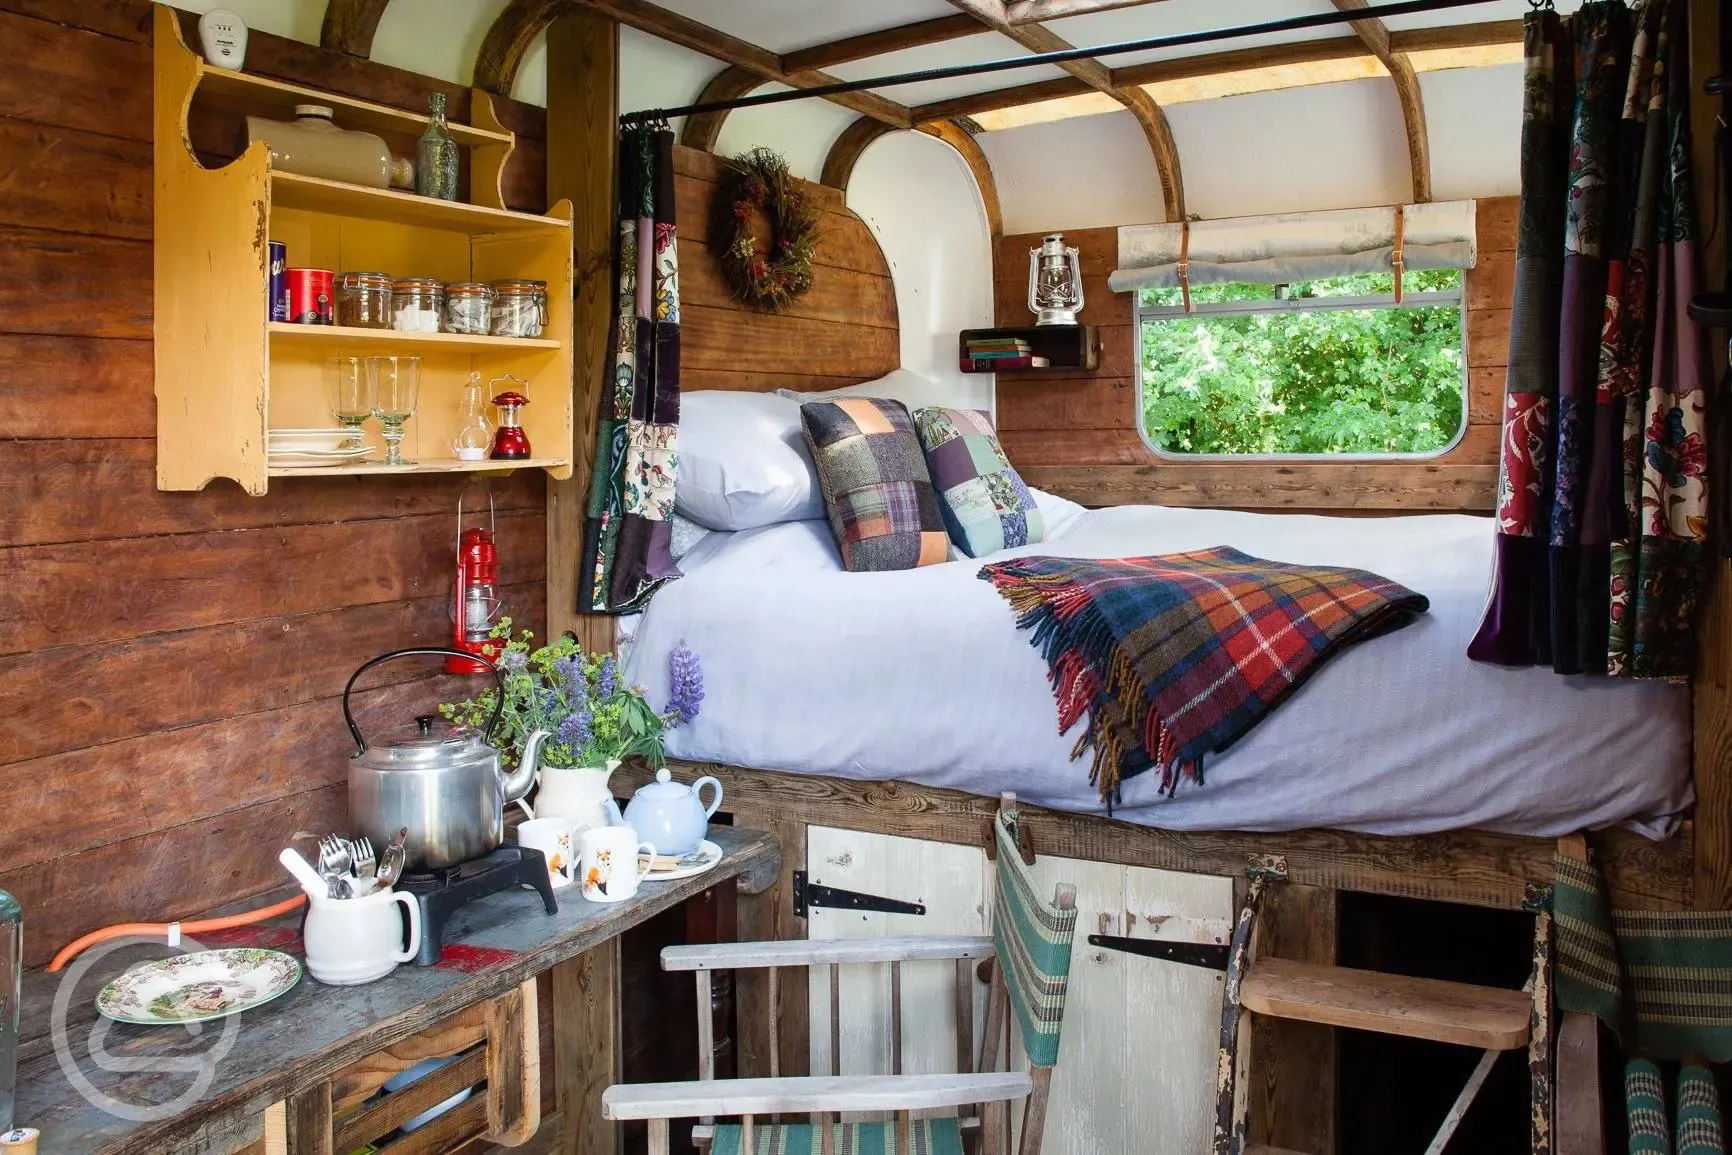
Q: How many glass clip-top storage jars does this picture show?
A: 4